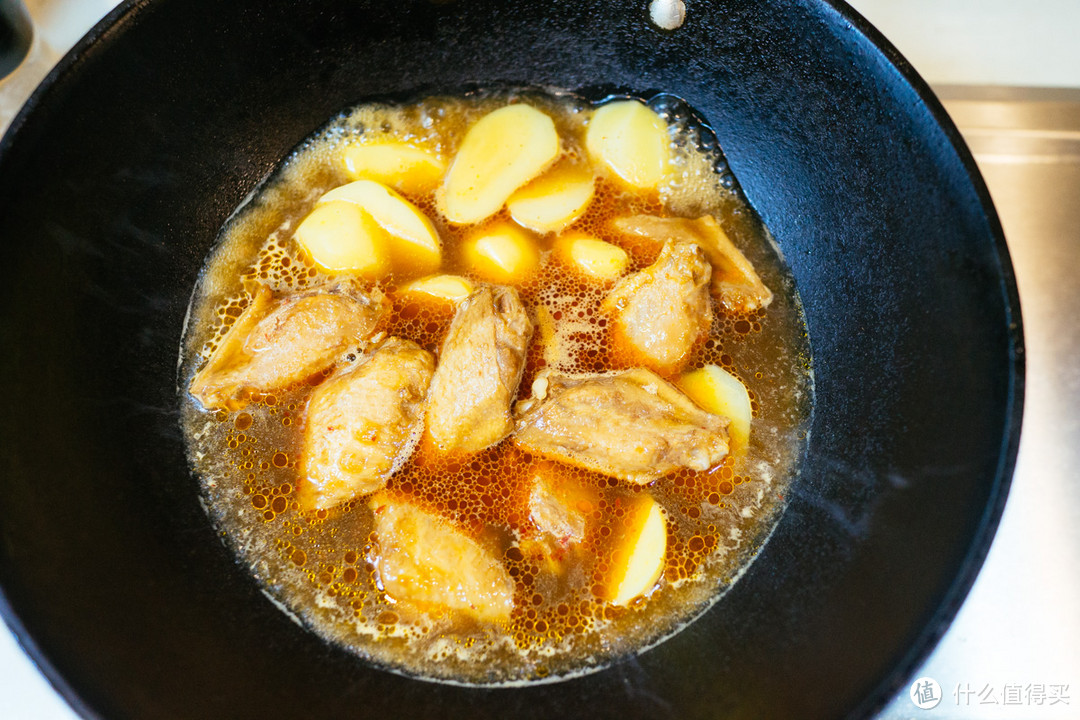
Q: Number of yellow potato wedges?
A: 11